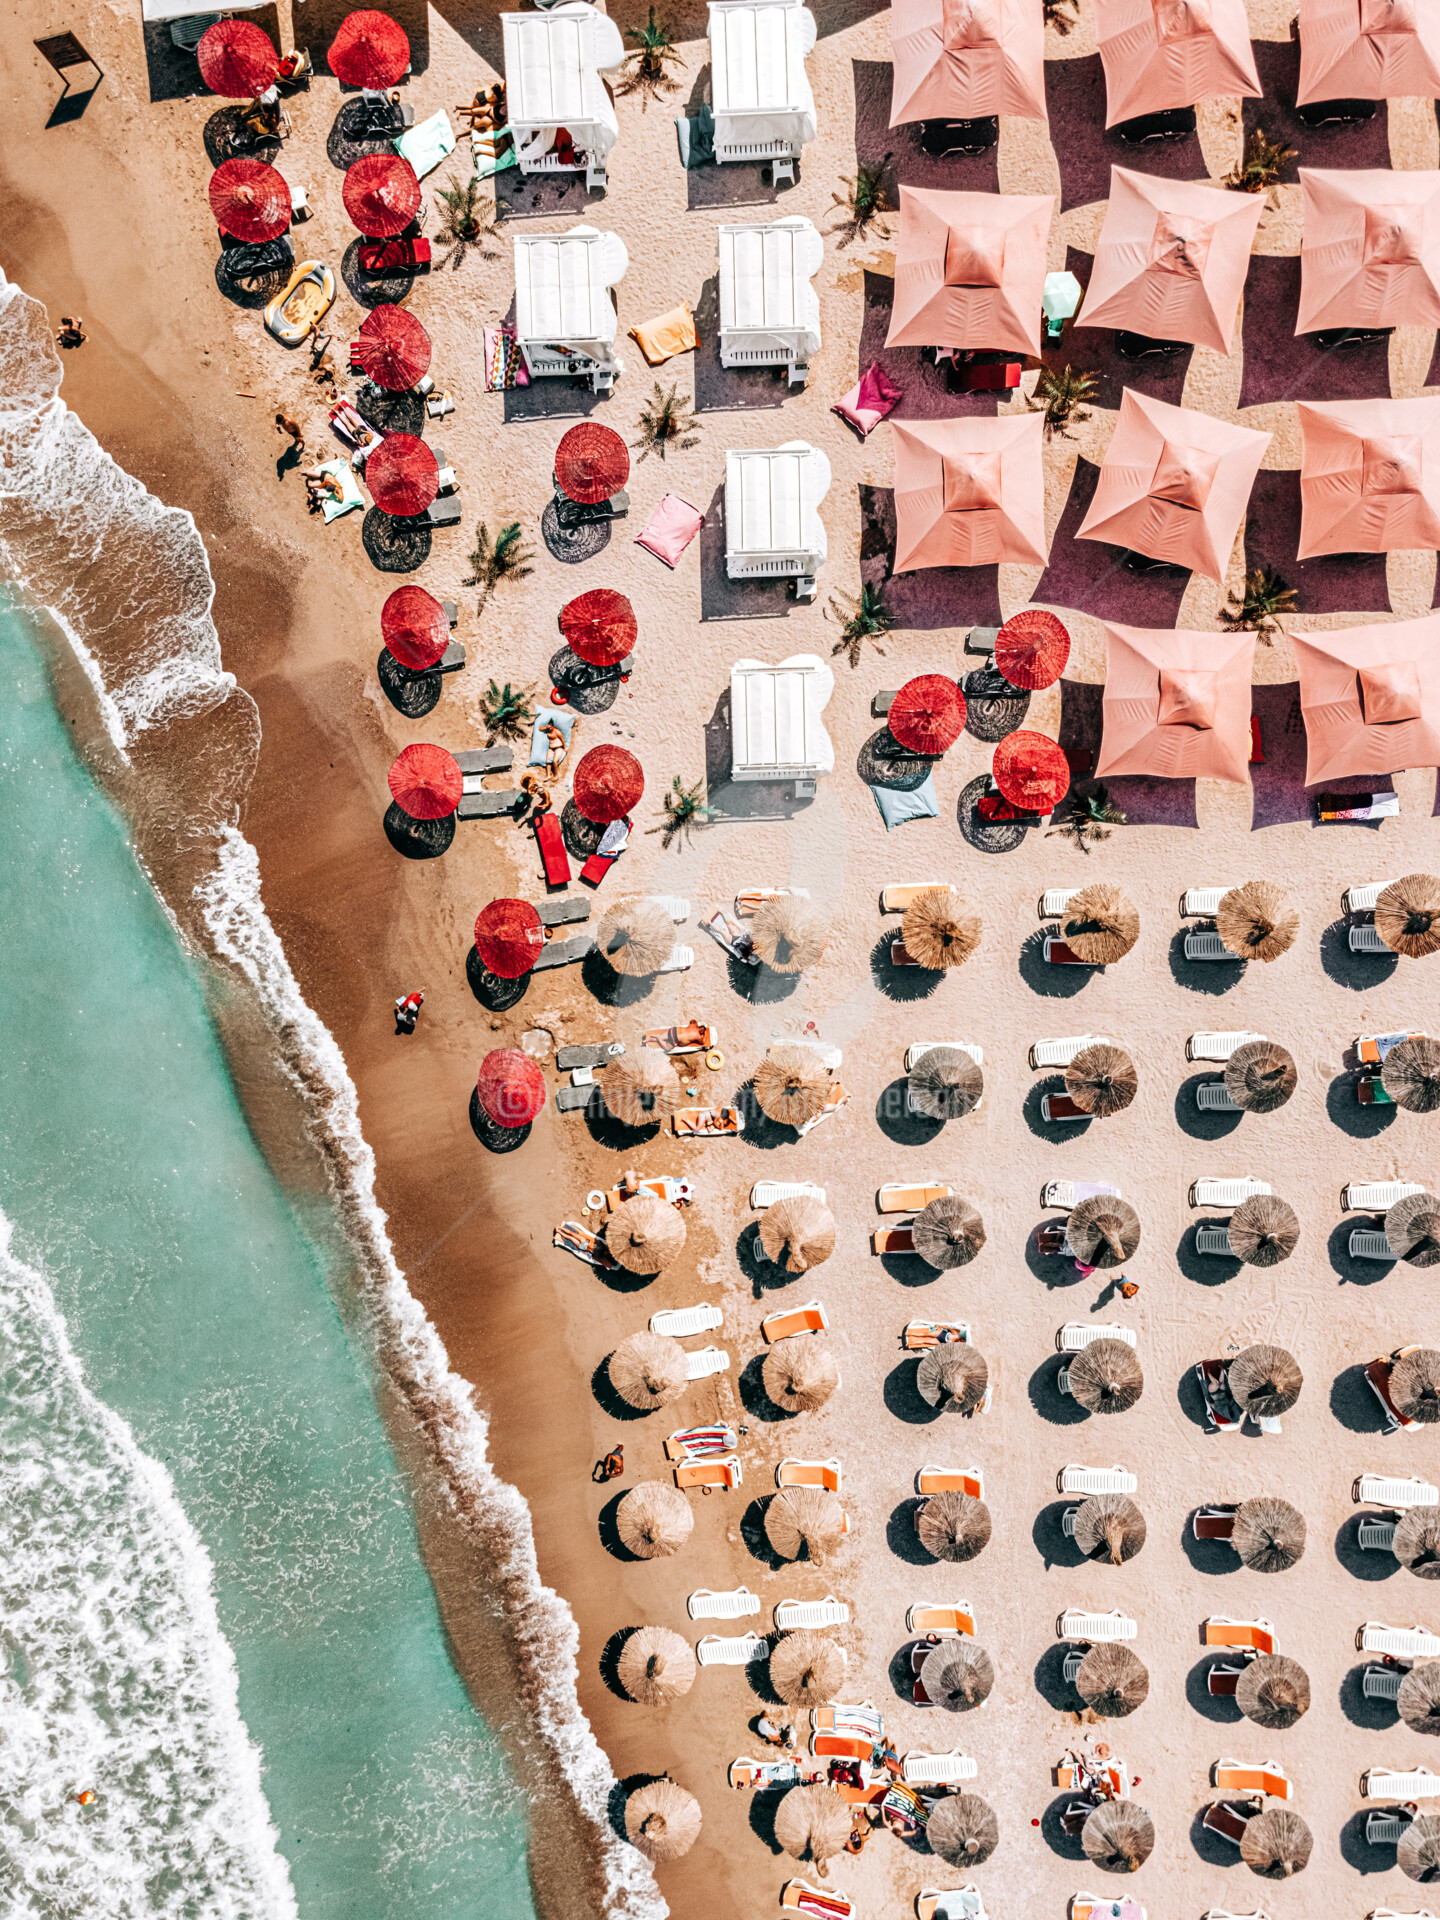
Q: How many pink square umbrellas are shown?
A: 11